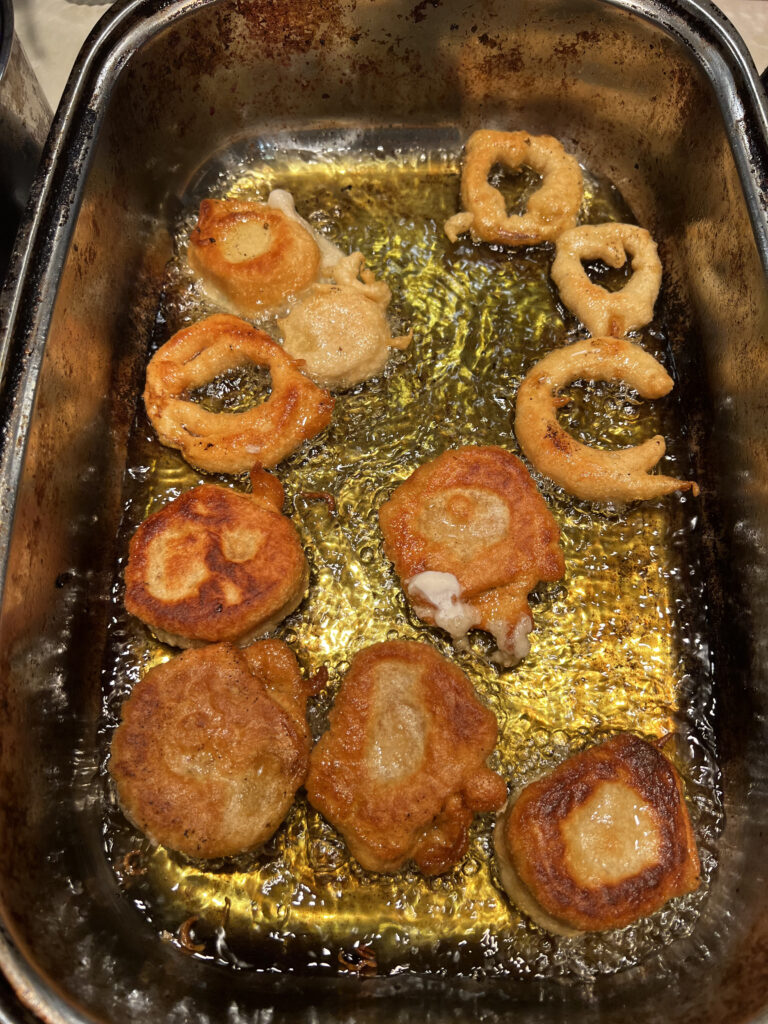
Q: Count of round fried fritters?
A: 7